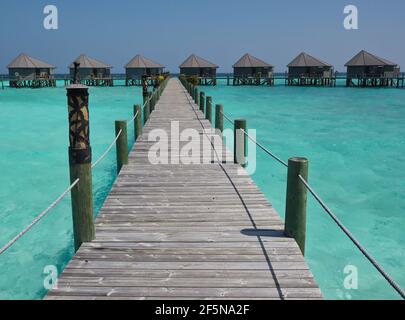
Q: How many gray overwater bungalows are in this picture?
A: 7